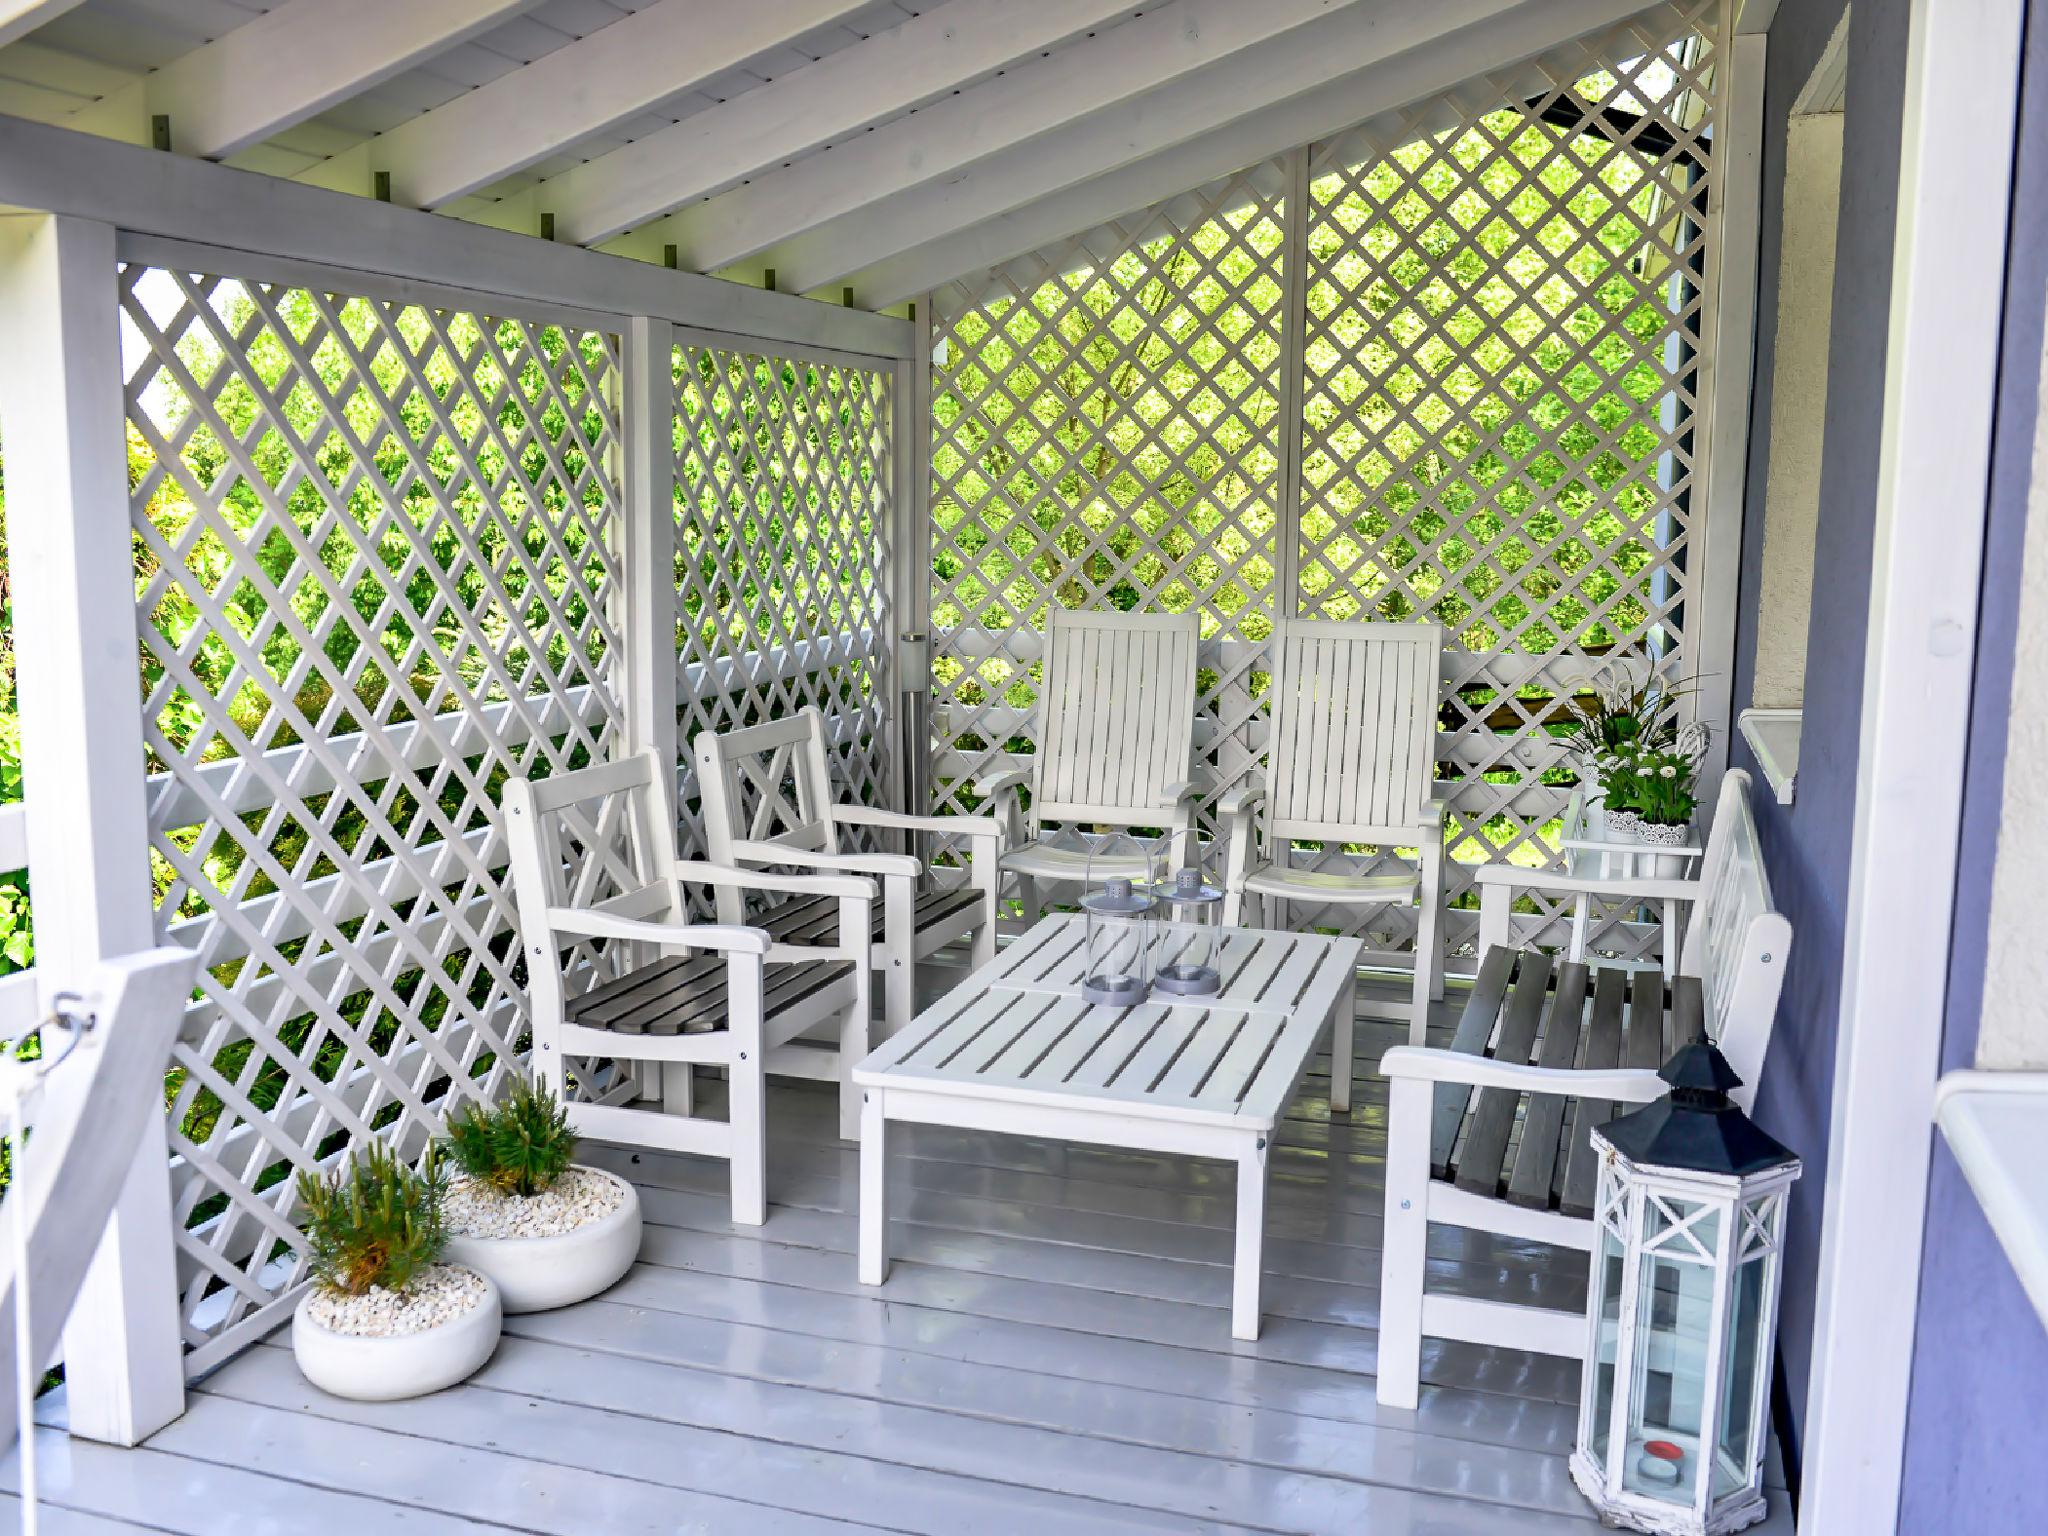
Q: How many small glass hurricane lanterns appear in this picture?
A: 2